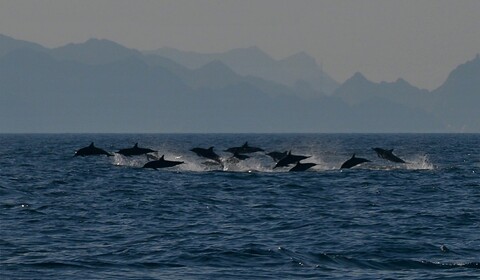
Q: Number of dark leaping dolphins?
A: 11